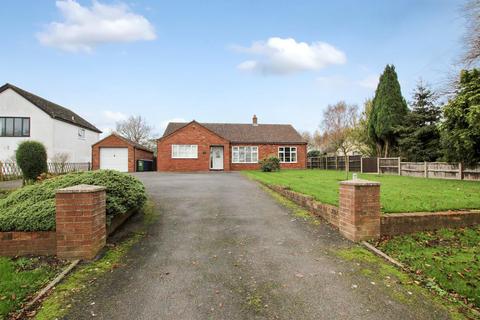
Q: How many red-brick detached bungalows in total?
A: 1